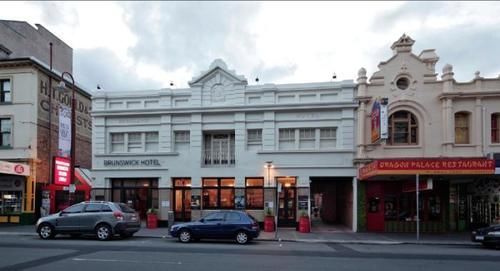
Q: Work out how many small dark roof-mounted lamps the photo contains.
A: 4